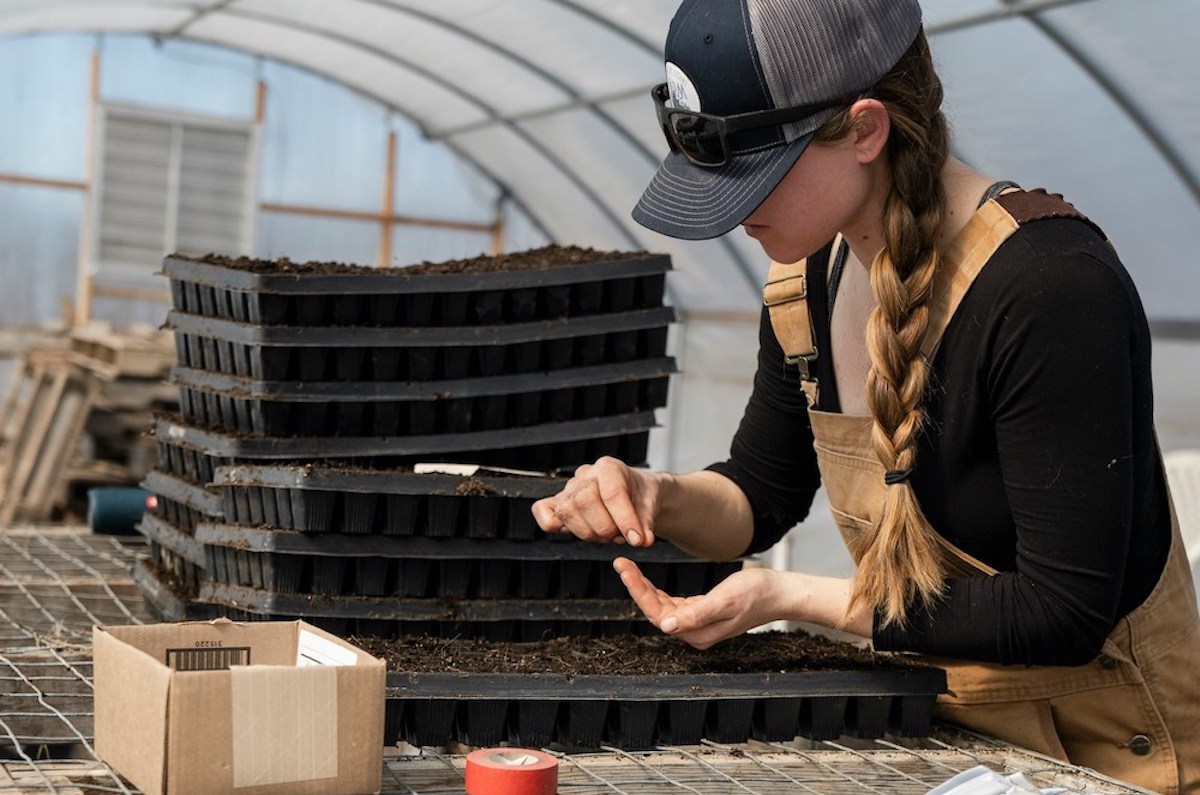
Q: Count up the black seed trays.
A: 11